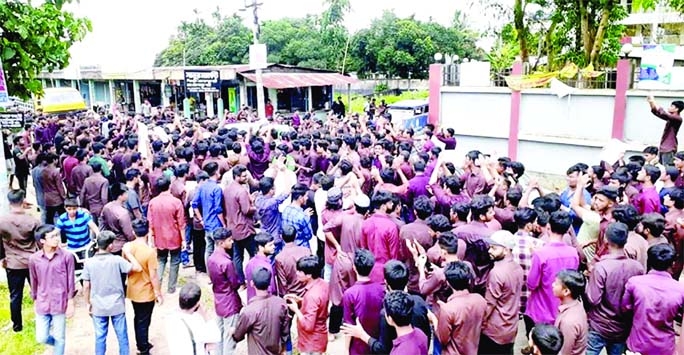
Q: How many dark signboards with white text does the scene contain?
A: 2